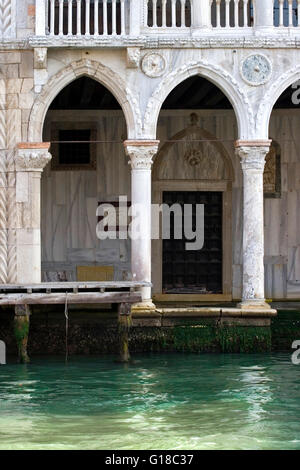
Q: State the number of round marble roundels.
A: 2